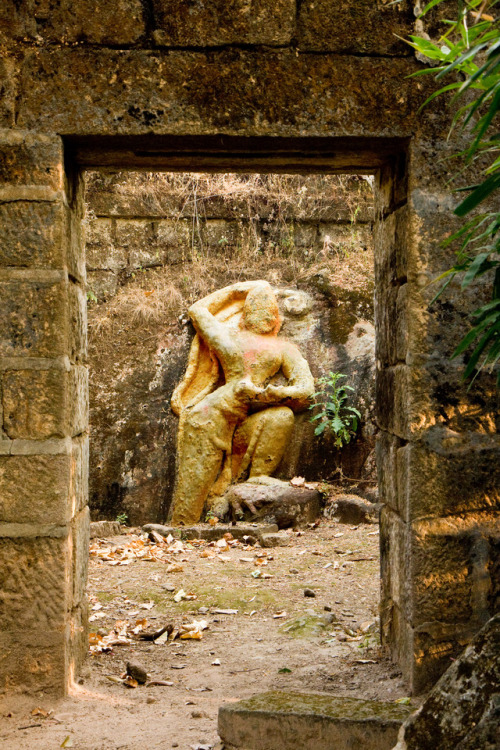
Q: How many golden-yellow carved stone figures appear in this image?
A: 1